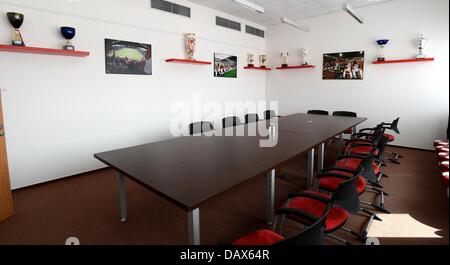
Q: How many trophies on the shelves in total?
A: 9